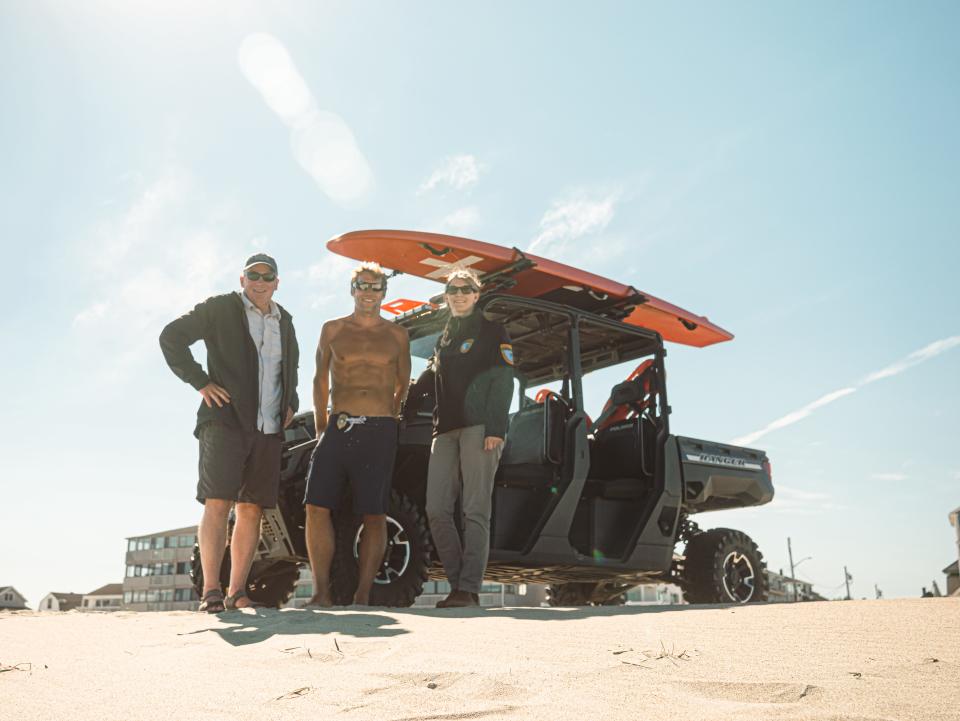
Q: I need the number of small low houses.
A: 3